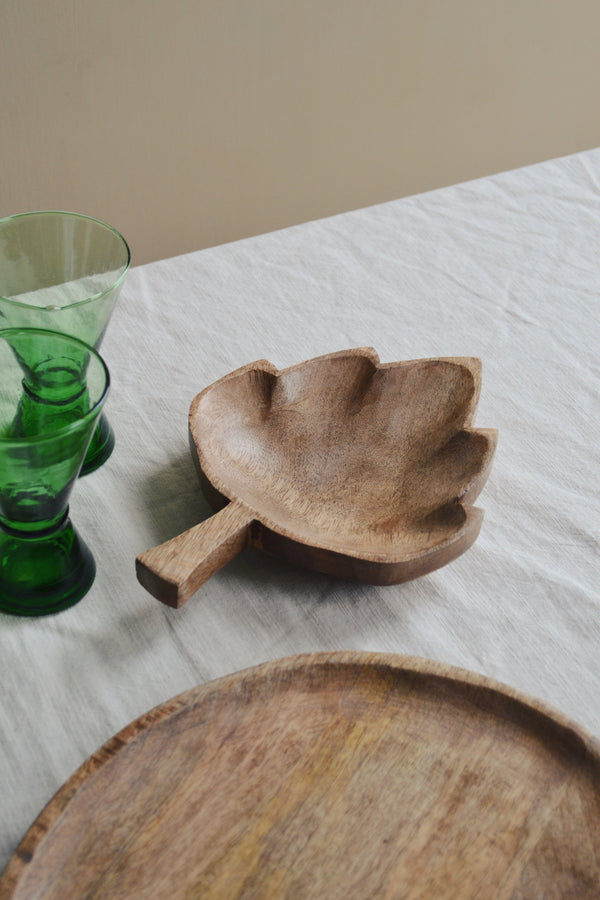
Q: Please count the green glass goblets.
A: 2